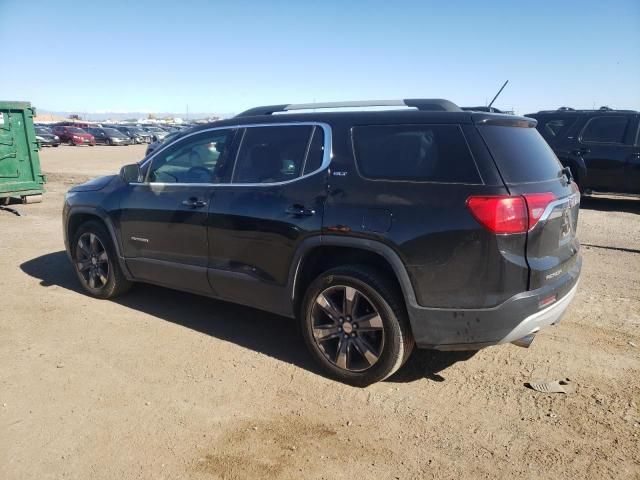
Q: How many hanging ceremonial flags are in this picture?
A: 0